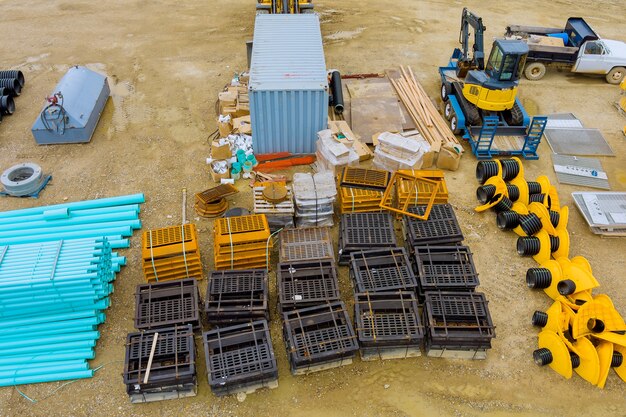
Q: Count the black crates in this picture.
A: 12